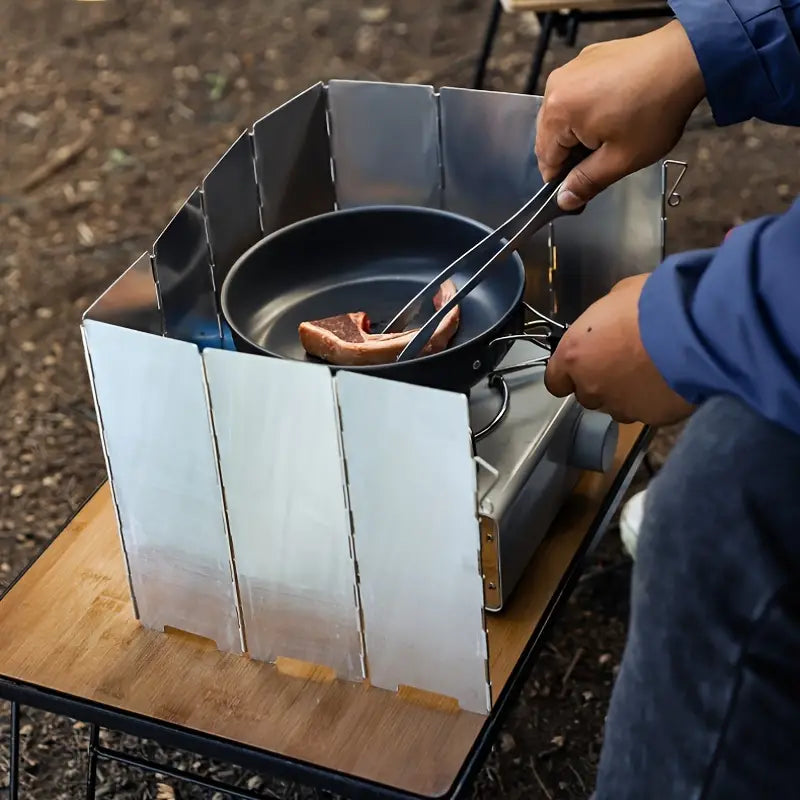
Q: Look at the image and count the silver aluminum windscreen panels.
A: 10